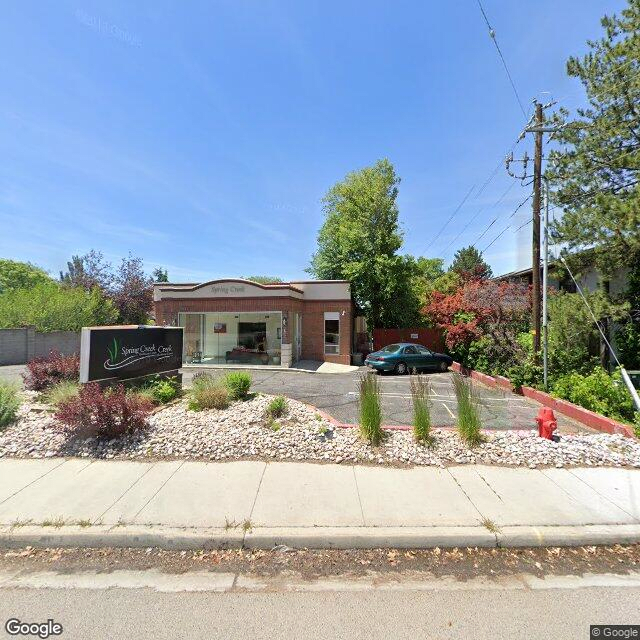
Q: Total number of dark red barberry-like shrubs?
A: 2